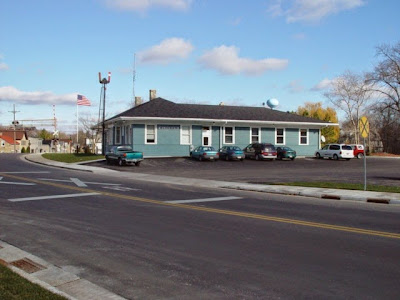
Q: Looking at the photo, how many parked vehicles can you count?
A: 7